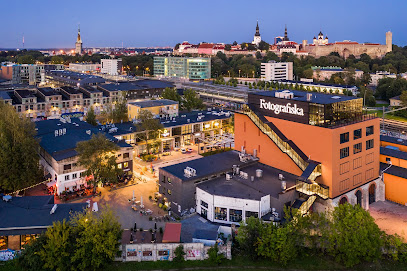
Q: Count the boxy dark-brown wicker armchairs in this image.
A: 0